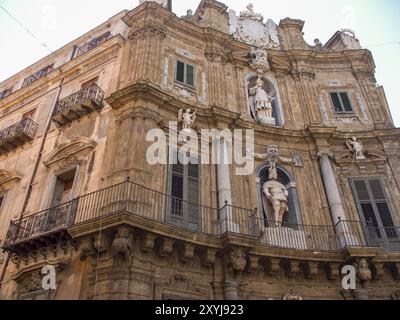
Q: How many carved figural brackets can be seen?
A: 3